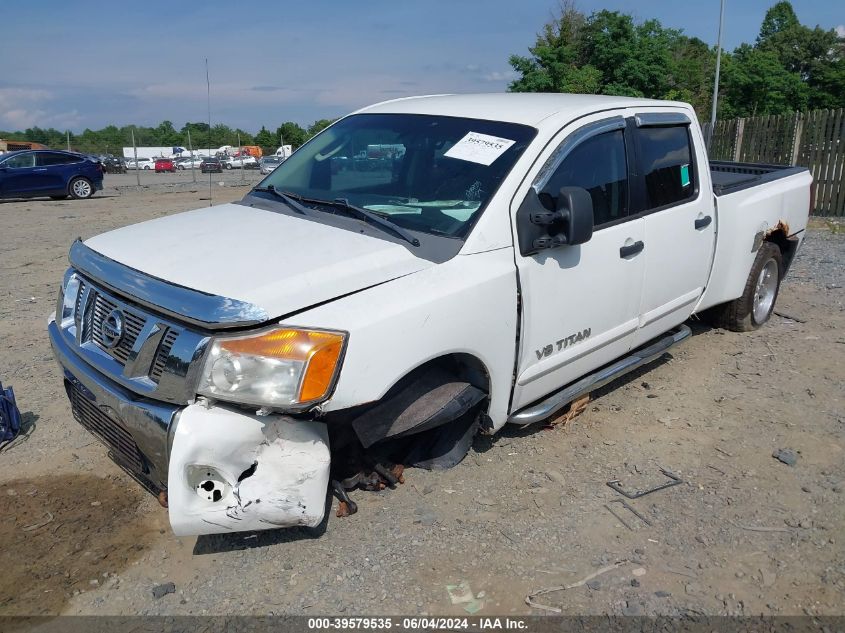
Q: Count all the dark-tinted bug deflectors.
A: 0